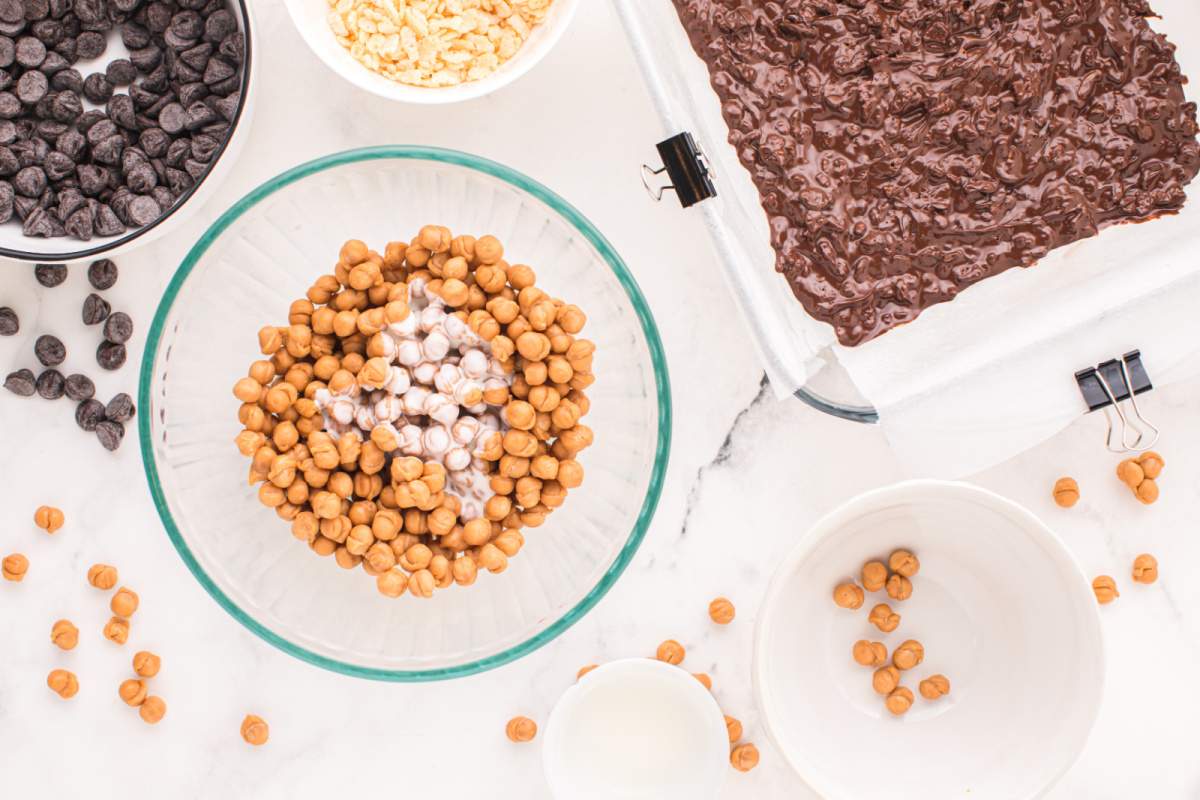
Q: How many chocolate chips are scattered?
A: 13